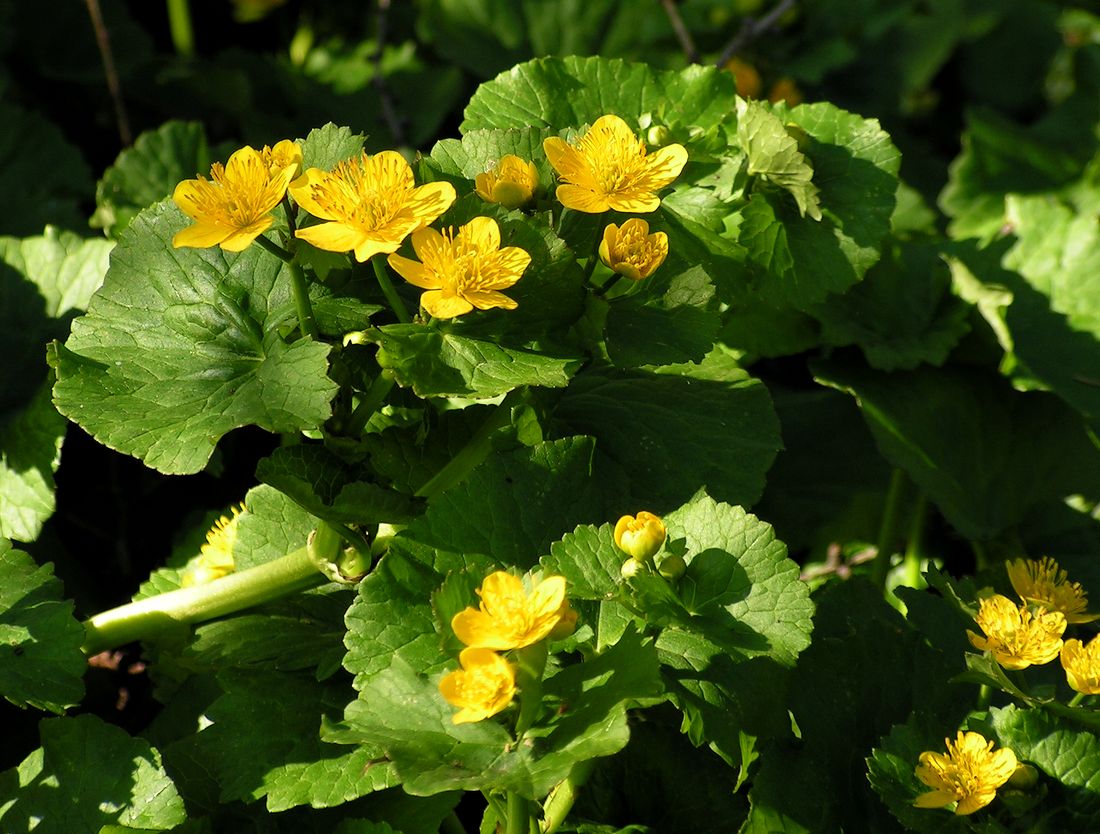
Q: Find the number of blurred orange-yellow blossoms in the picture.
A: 2